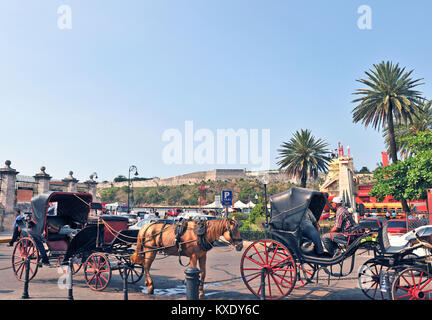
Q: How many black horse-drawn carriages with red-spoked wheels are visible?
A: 2